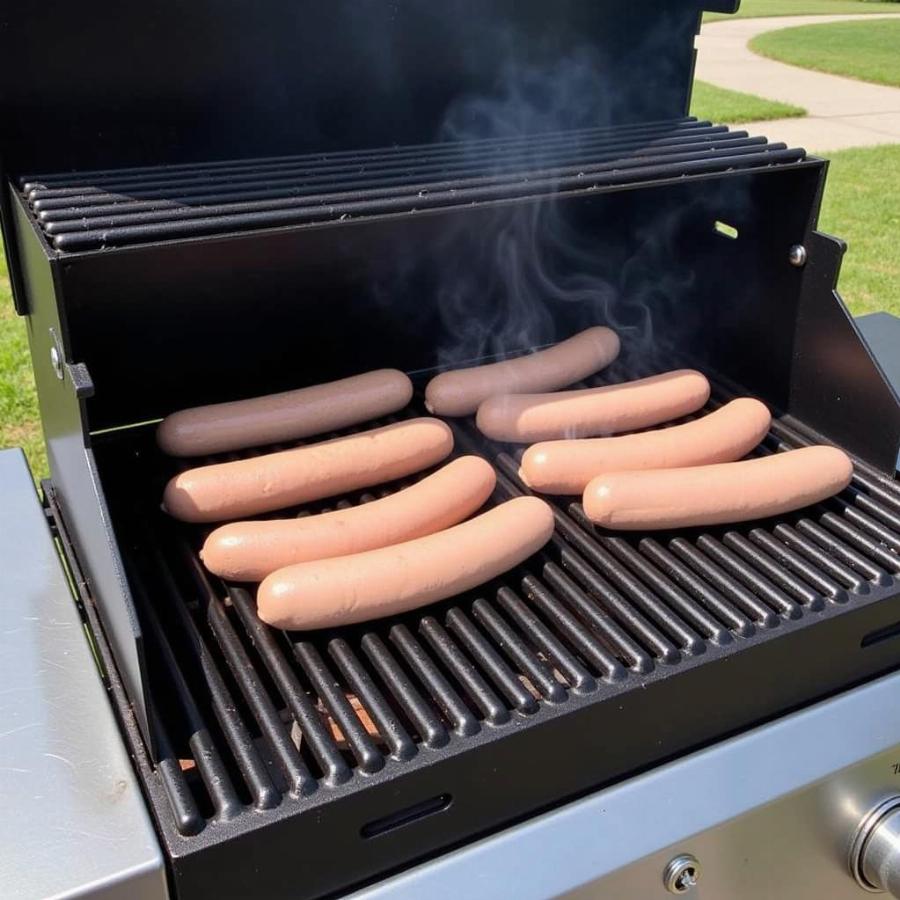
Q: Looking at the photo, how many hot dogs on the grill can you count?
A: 8